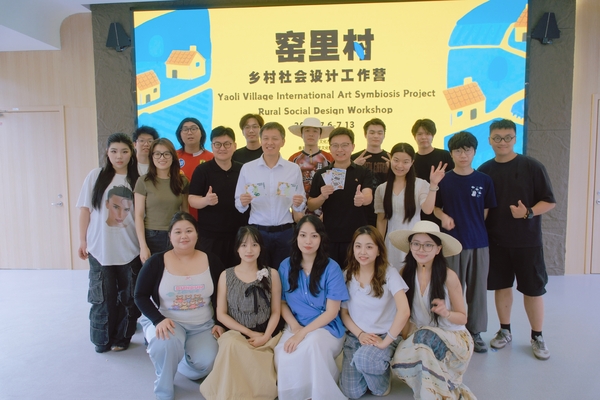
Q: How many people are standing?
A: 14